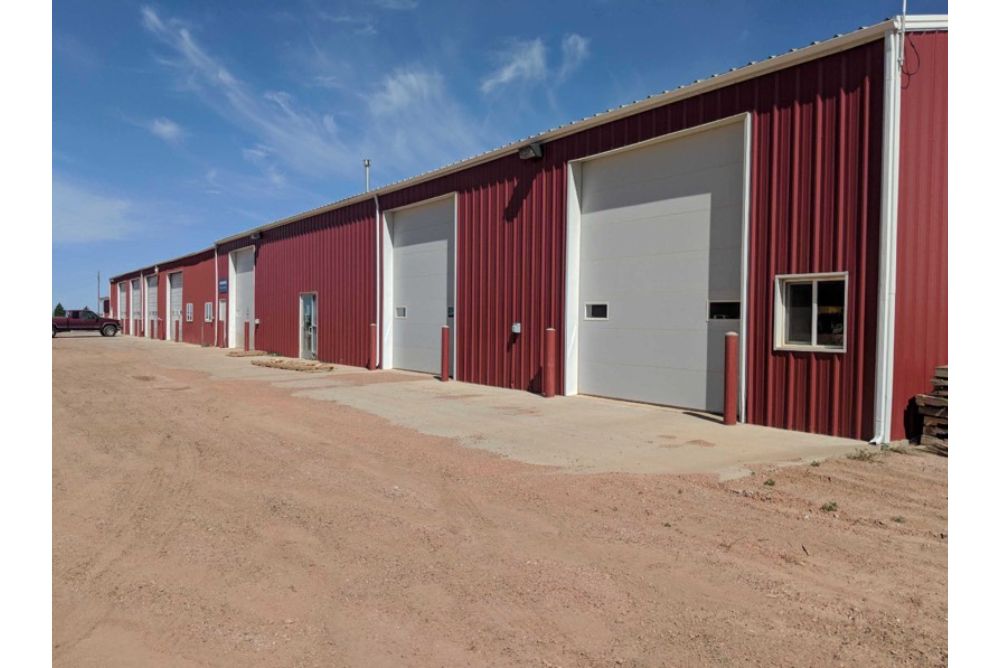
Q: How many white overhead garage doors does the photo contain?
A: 7